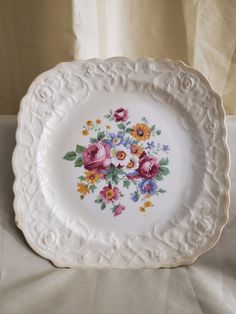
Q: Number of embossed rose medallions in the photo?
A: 4